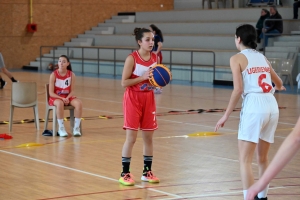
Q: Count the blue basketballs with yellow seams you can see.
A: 1